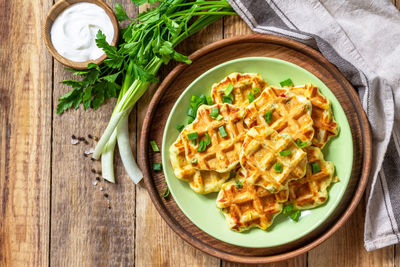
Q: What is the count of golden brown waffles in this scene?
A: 8